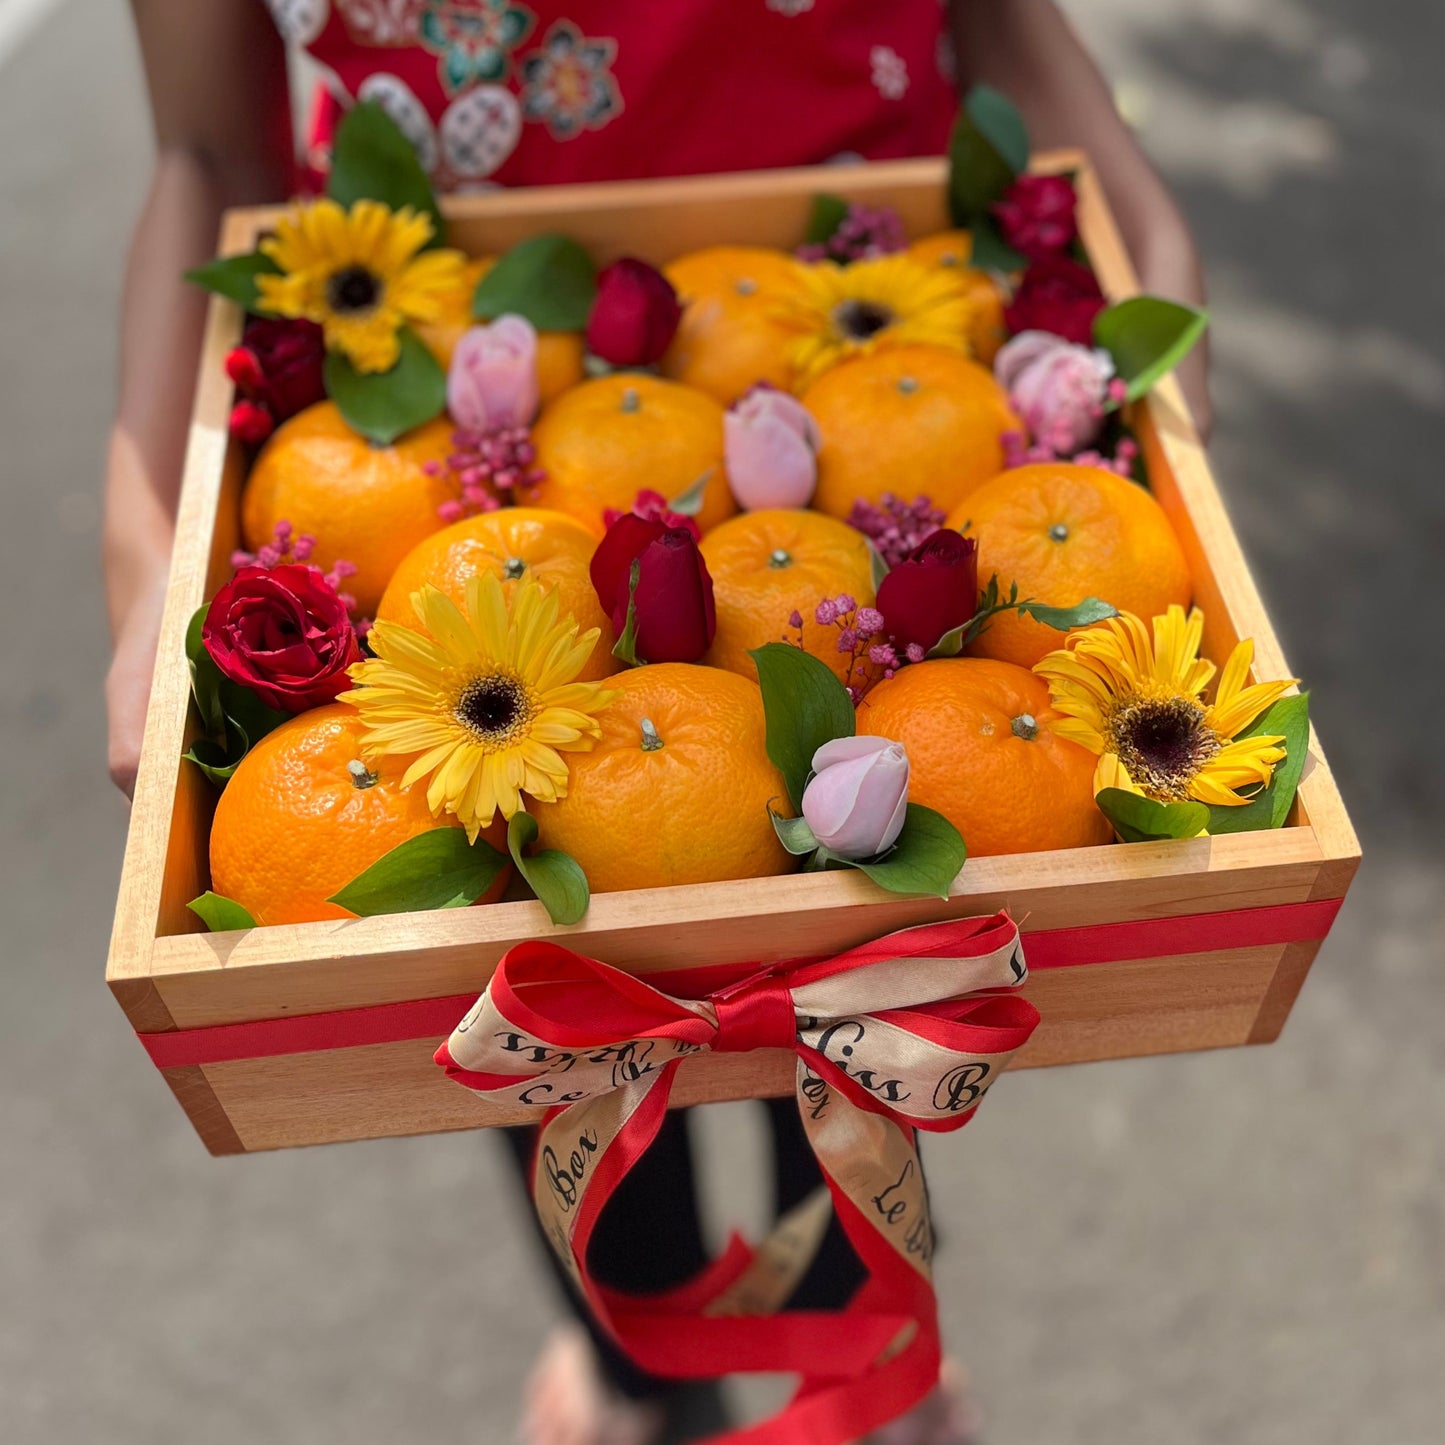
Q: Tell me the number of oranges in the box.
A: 12